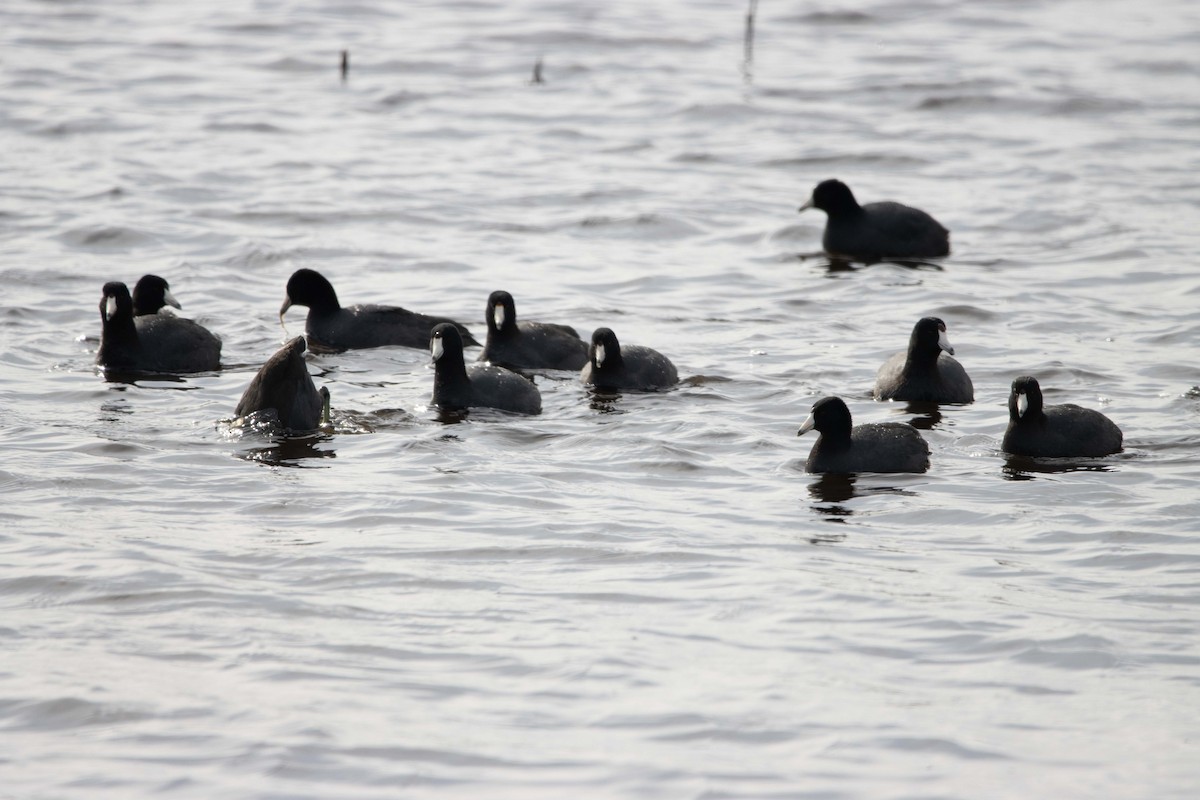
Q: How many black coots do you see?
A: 11